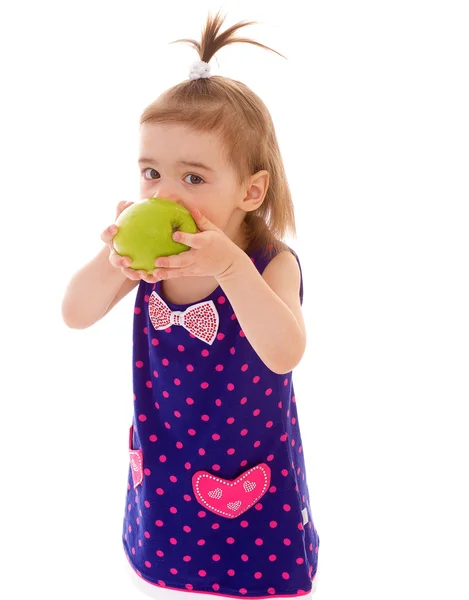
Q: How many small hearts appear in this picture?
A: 3